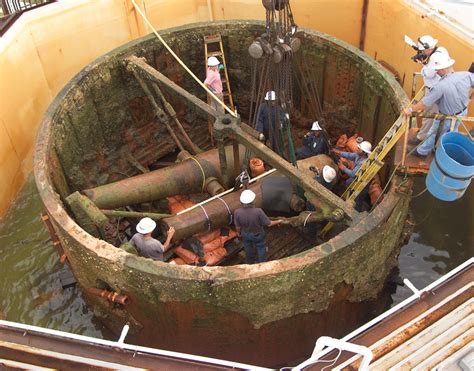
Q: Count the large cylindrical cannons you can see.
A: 2